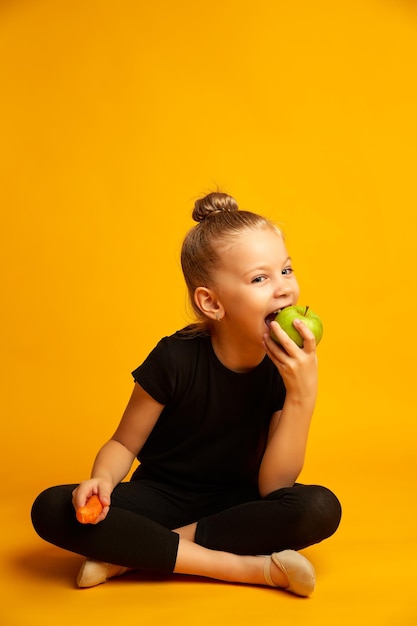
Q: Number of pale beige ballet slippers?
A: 2